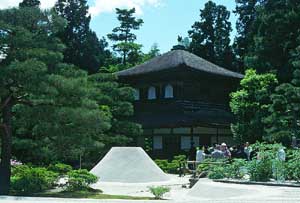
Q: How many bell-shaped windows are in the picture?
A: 3